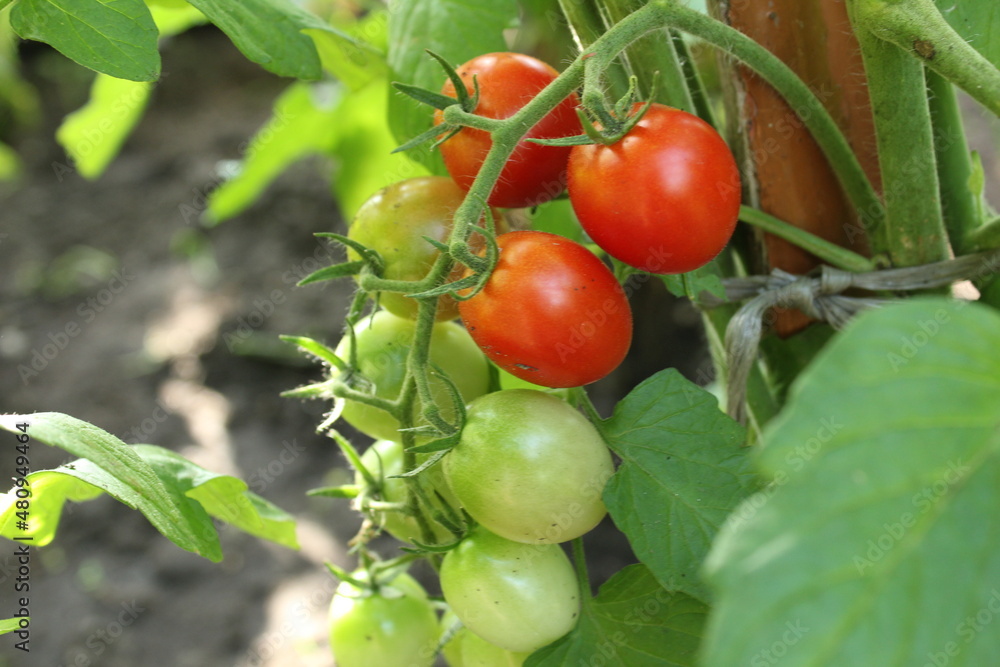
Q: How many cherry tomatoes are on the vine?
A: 10